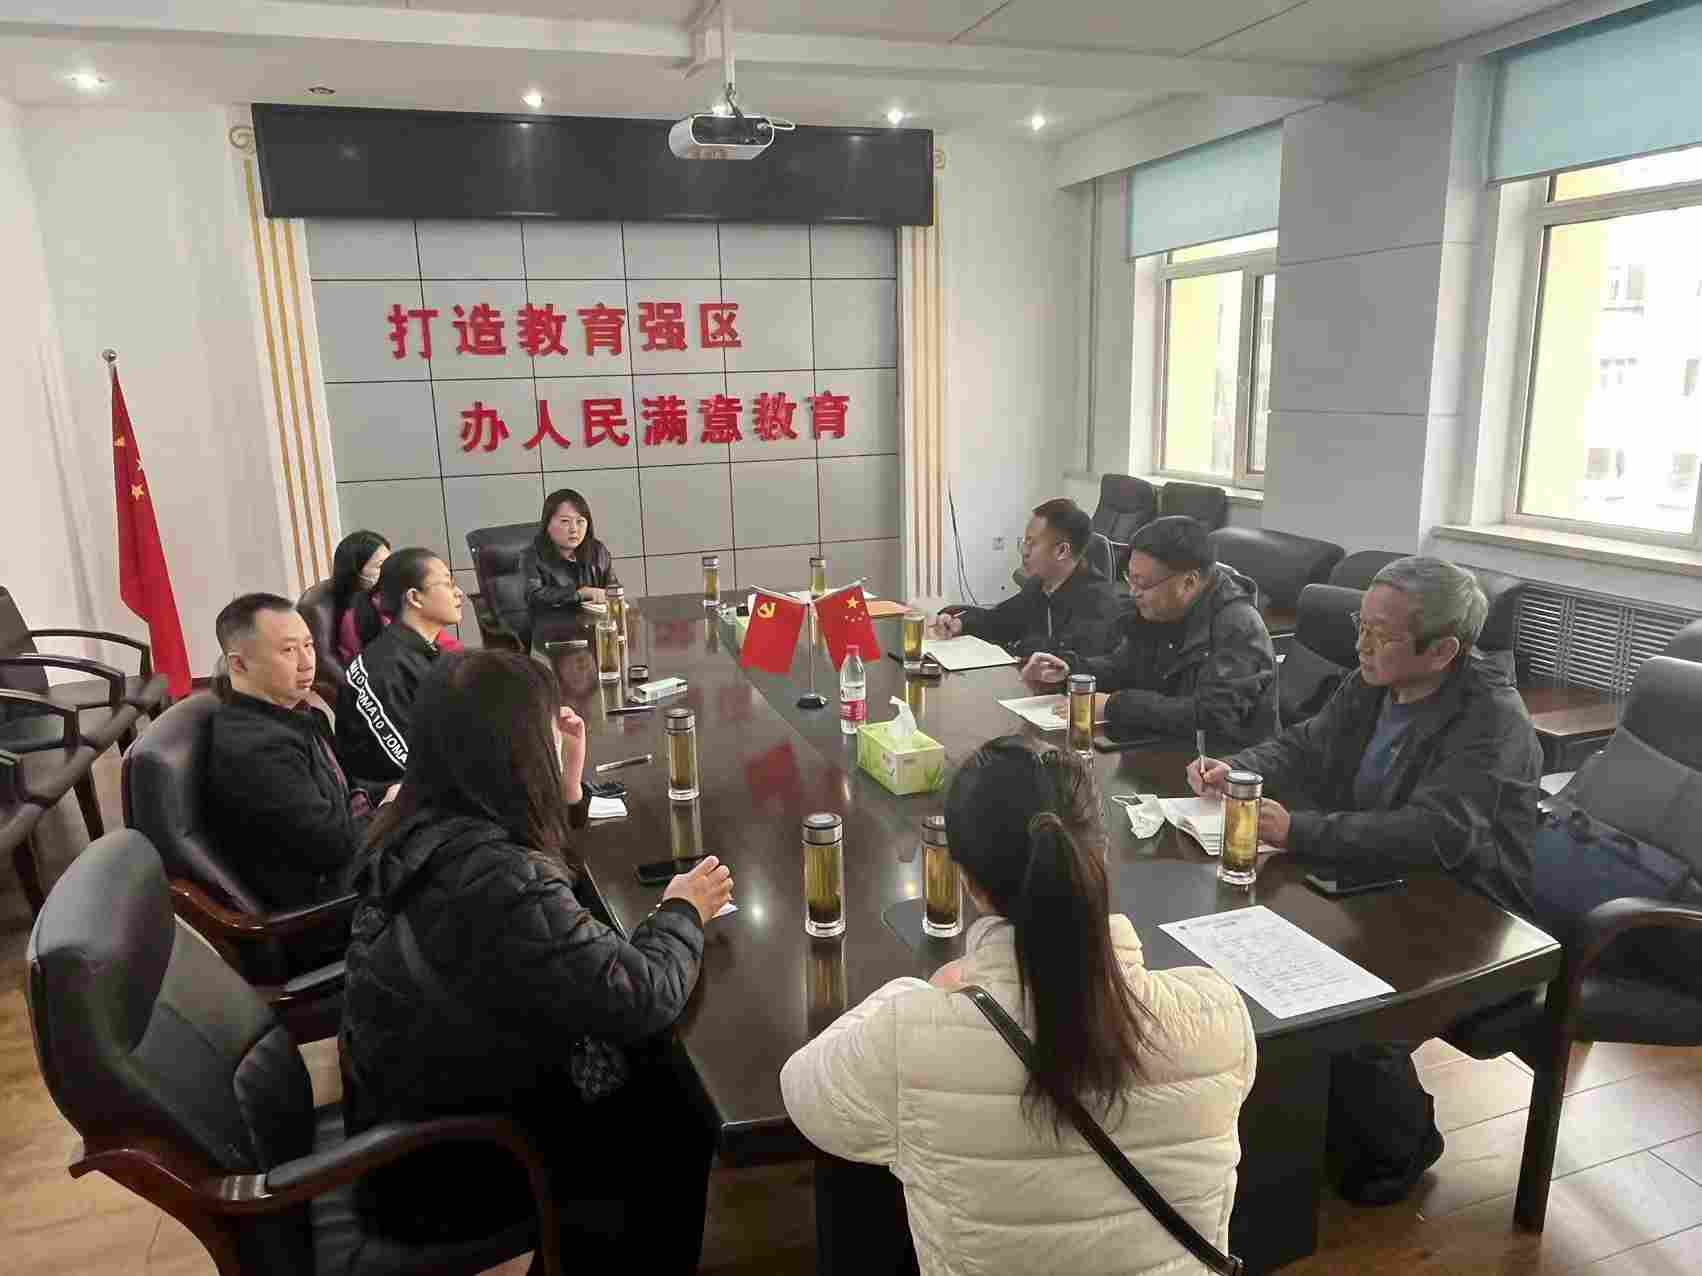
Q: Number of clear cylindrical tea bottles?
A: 10